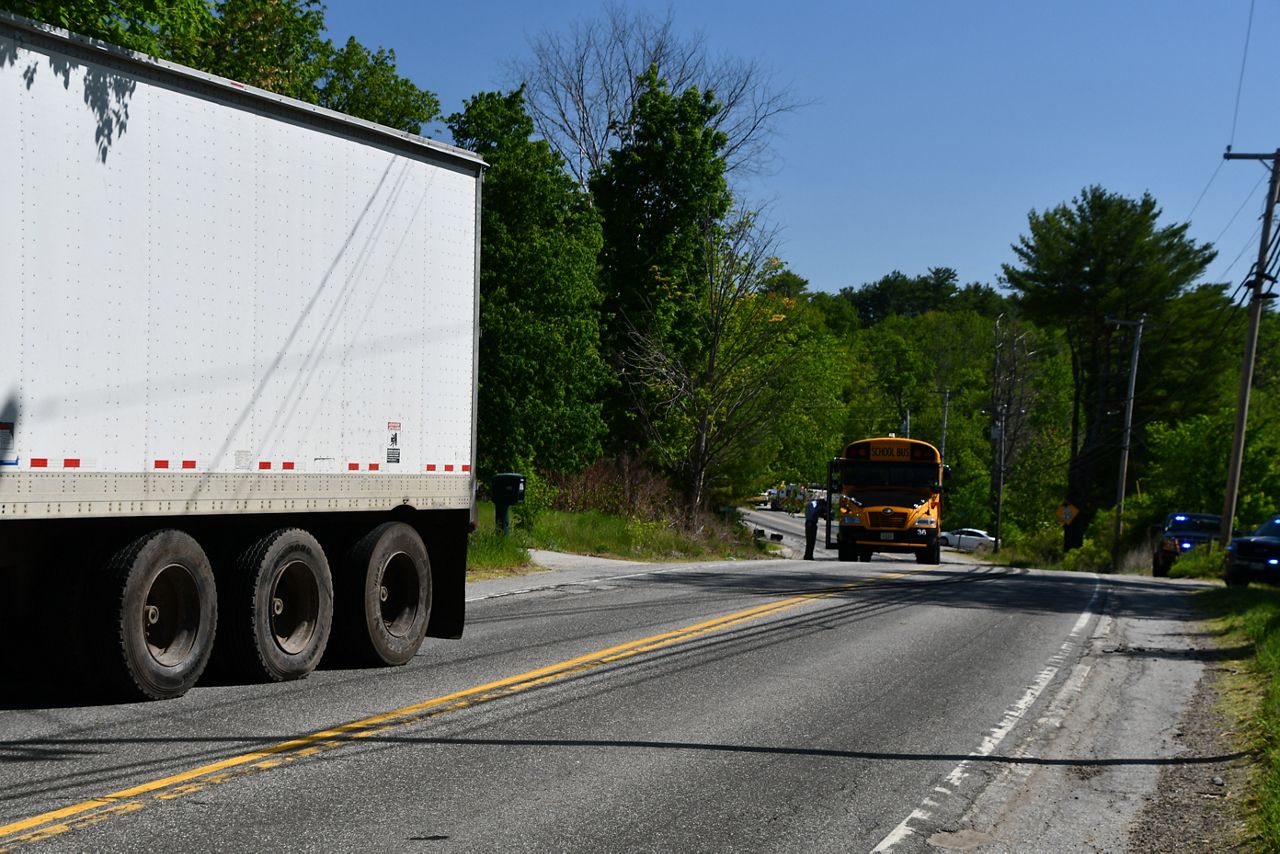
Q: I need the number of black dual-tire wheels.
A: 3